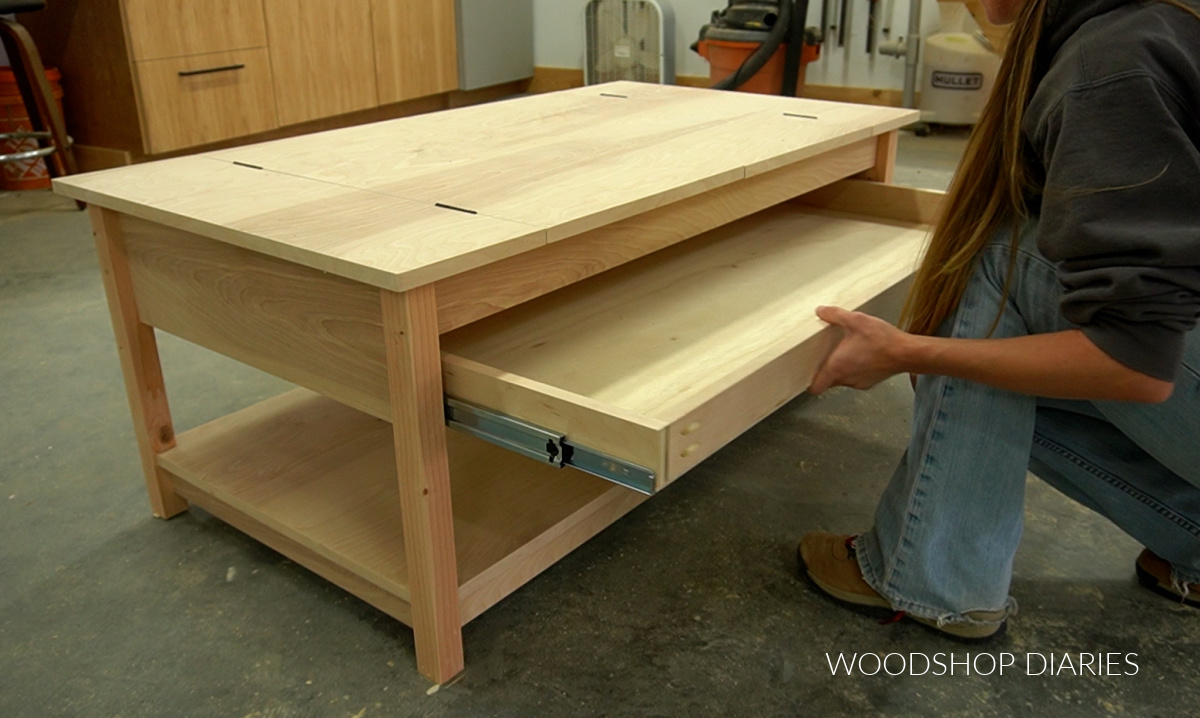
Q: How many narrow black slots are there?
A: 4